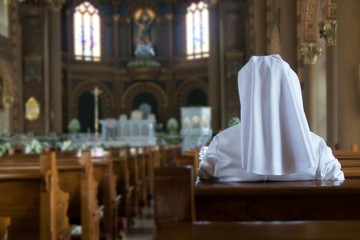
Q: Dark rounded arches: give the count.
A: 3